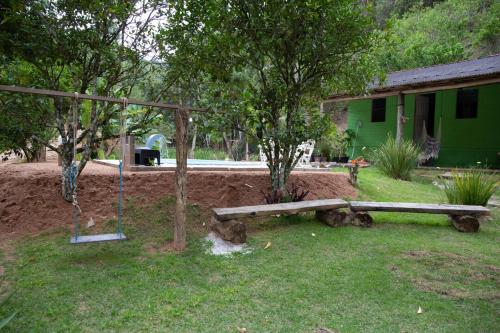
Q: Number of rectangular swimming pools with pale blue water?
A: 1